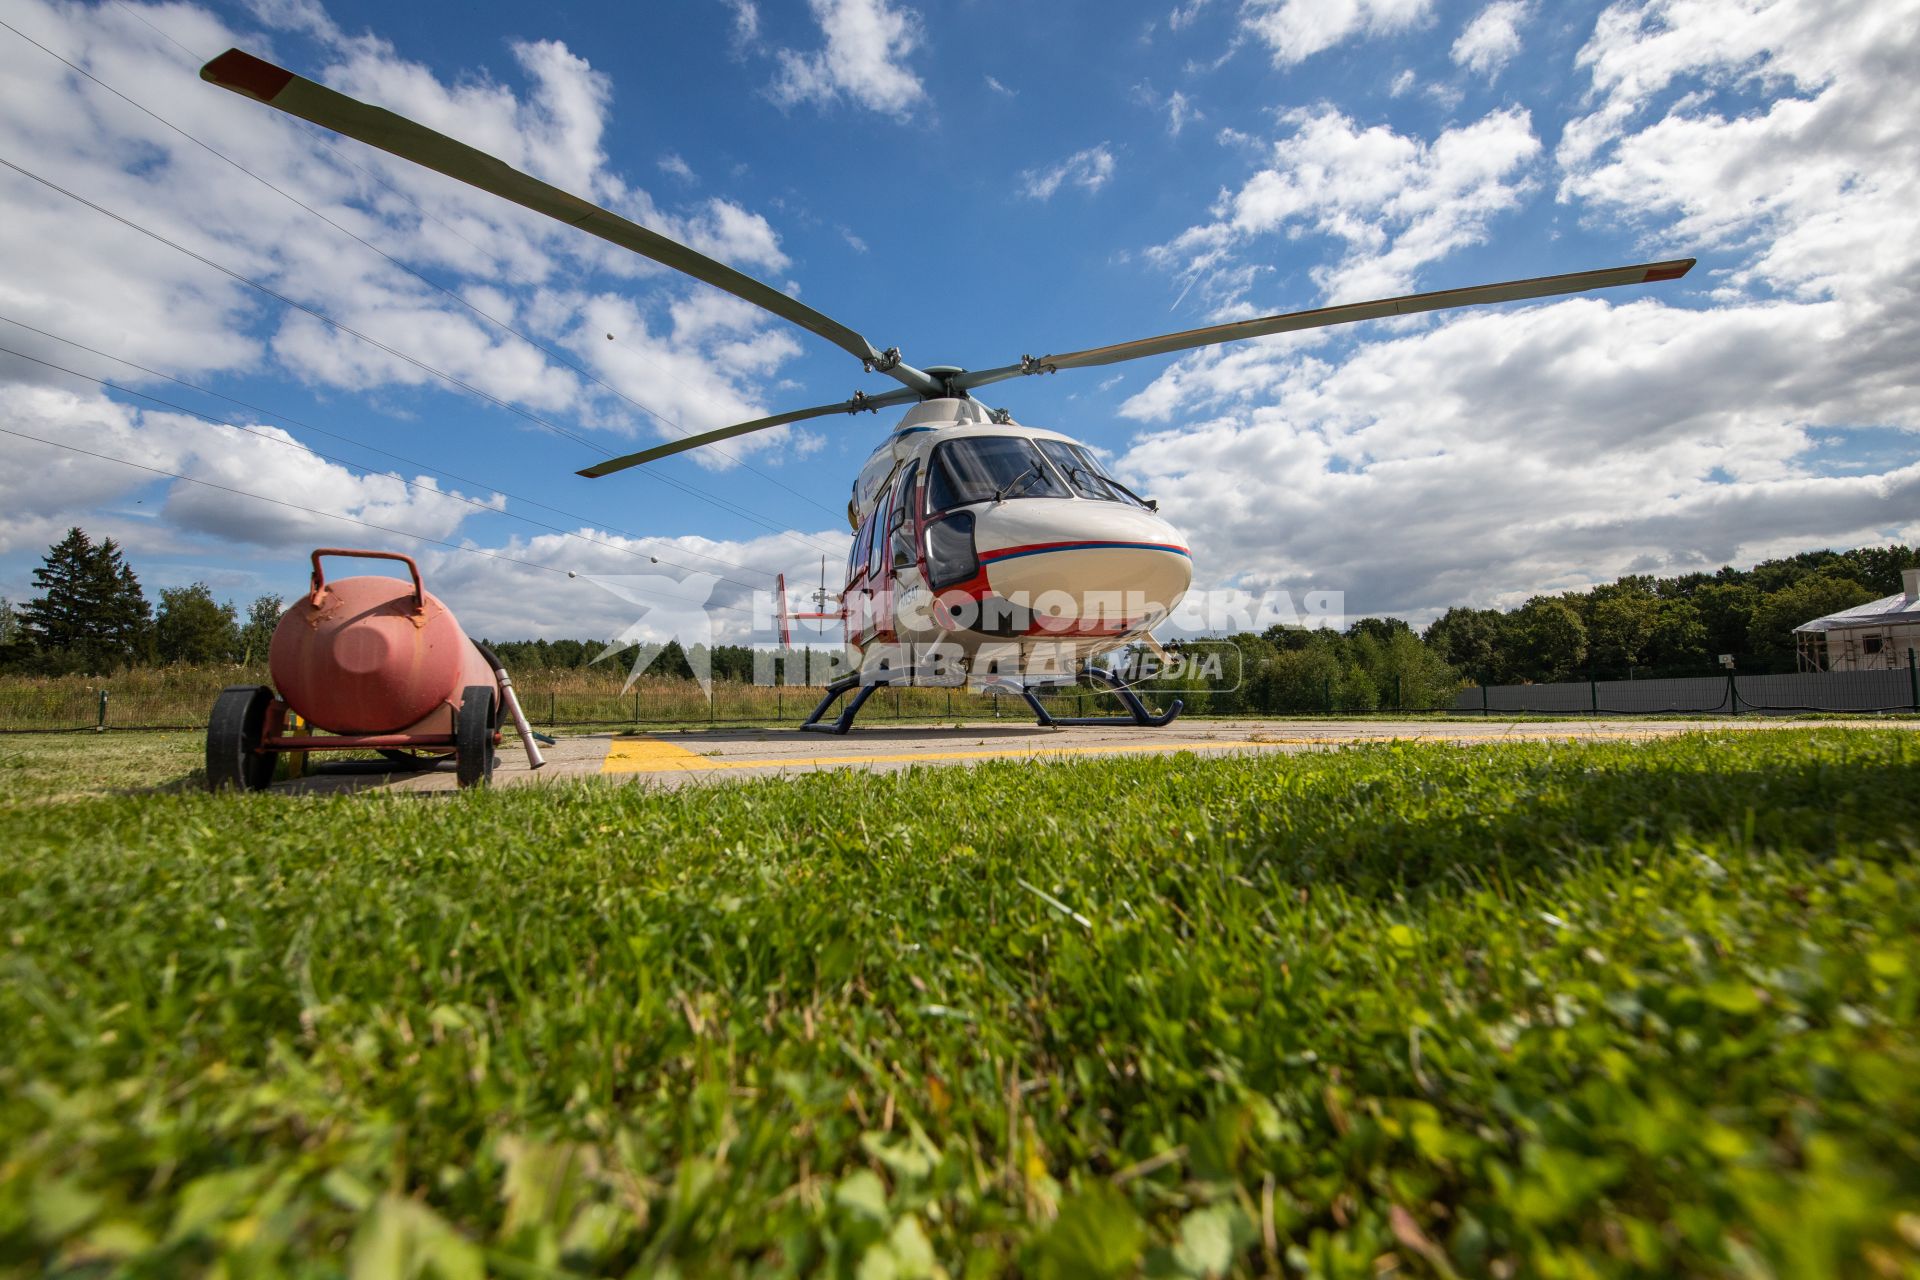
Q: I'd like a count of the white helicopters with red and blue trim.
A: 1